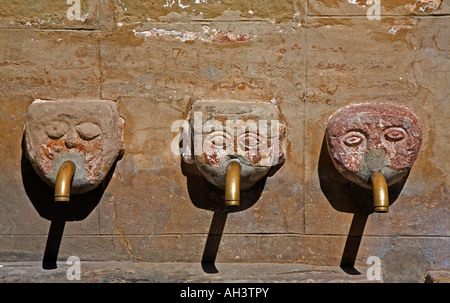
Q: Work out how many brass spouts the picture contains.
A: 3